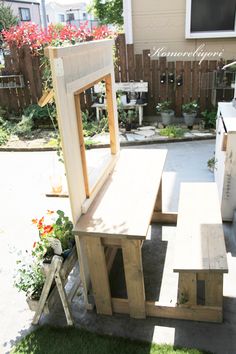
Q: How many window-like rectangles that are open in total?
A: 1